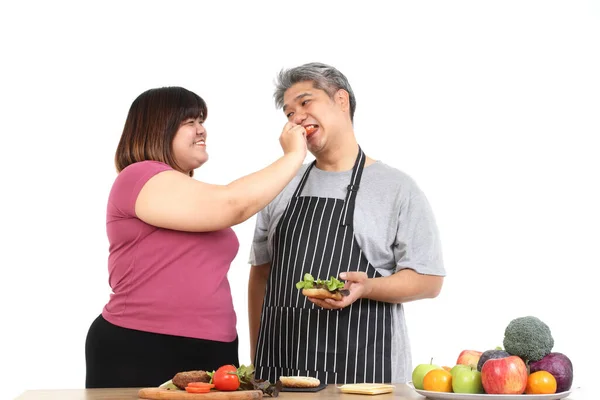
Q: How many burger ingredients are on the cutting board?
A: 3